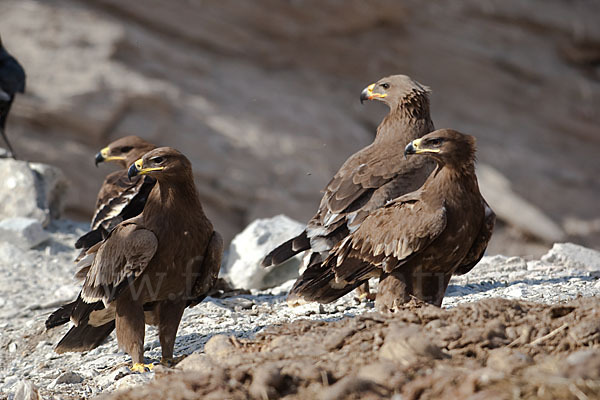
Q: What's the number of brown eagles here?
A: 4